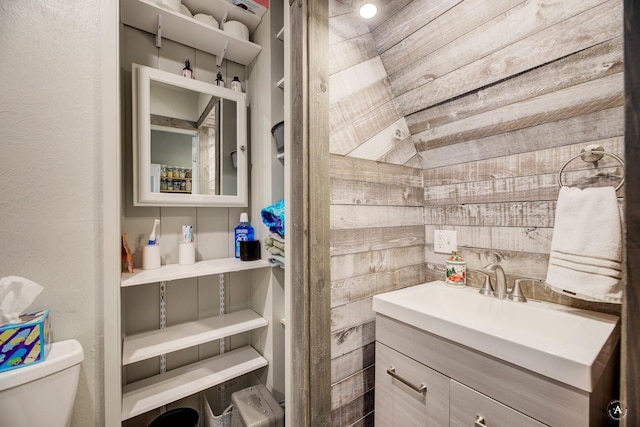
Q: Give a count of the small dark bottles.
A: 3